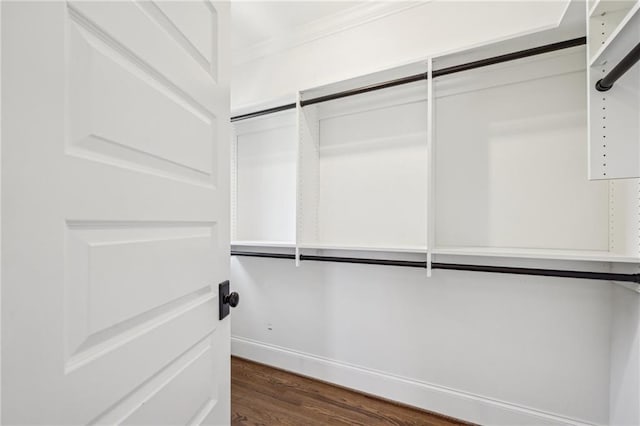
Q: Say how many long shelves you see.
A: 2